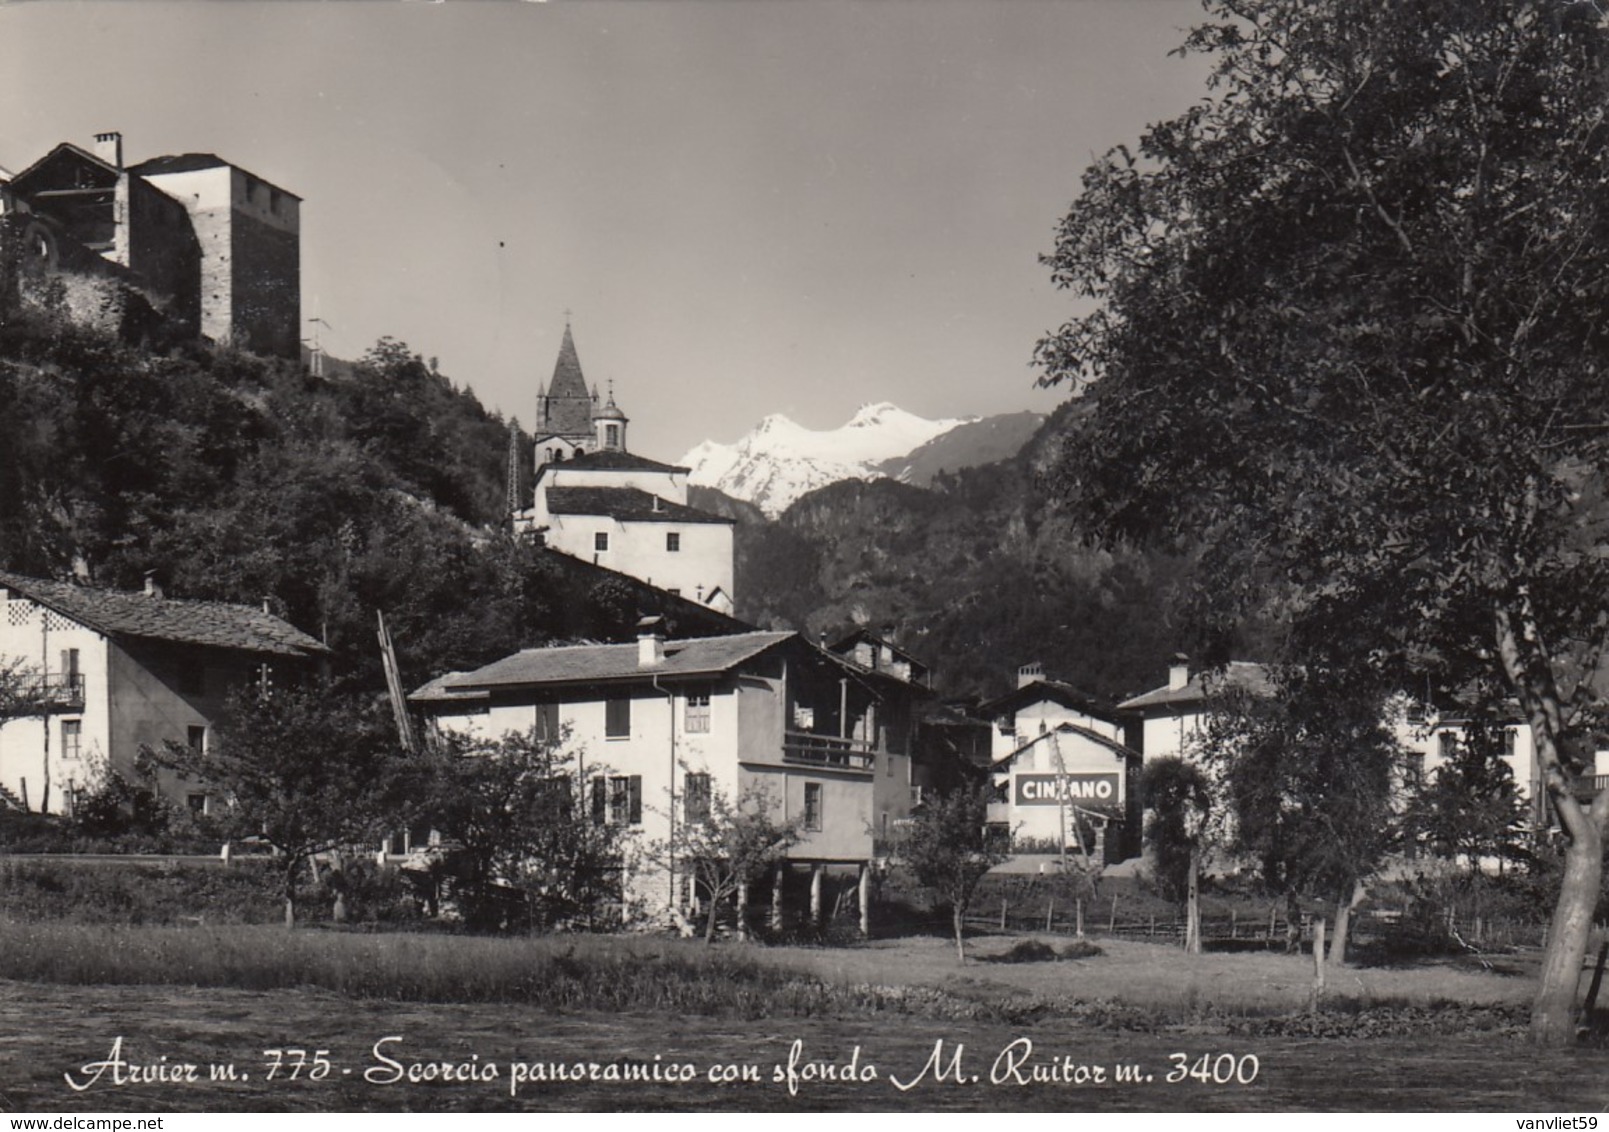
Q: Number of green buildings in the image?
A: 0